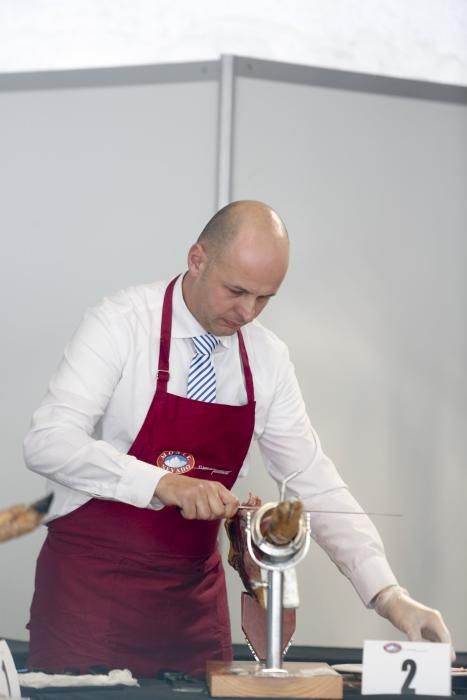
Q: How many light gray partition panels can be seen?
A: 2